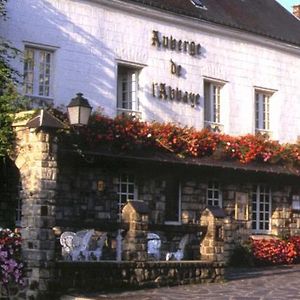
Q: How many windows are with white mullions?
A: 7